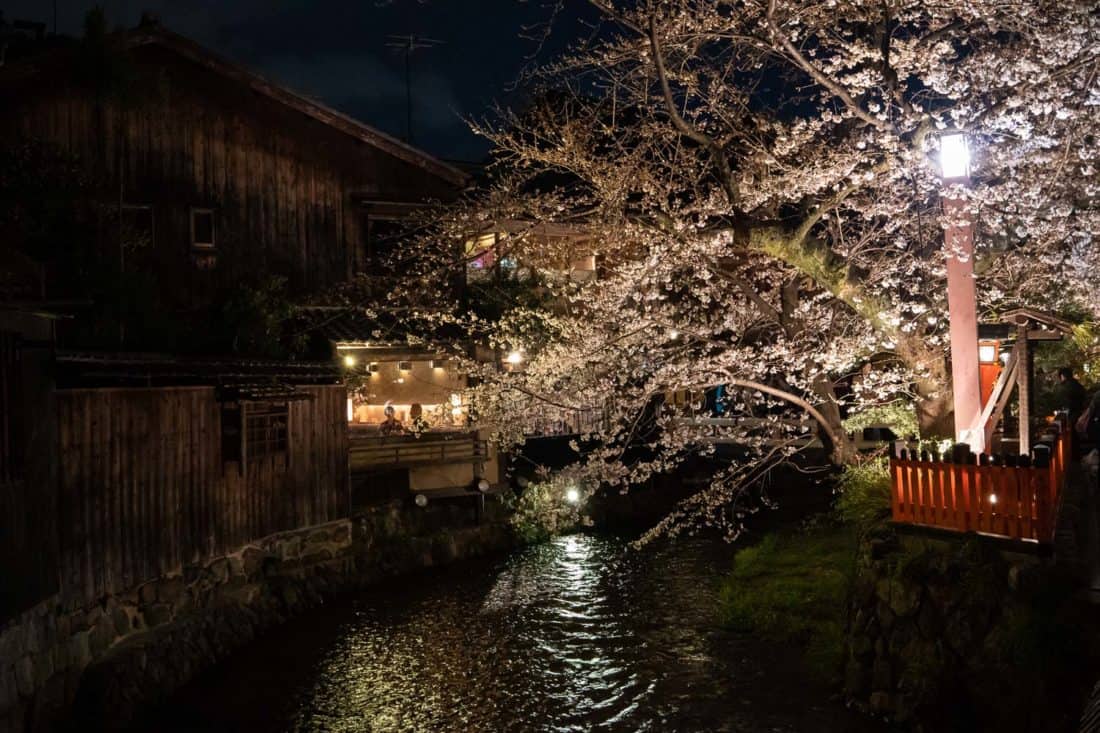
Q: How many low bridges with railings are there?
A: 1